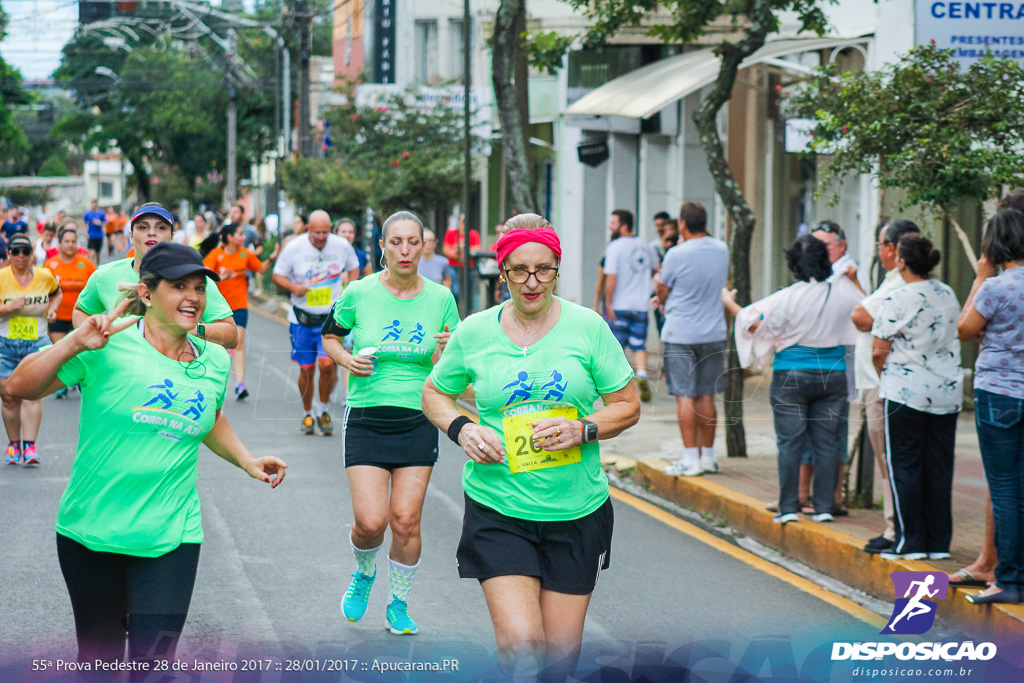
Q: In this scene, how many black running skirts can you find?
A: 1